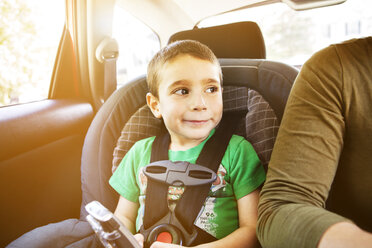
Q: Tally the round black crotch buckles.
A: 1